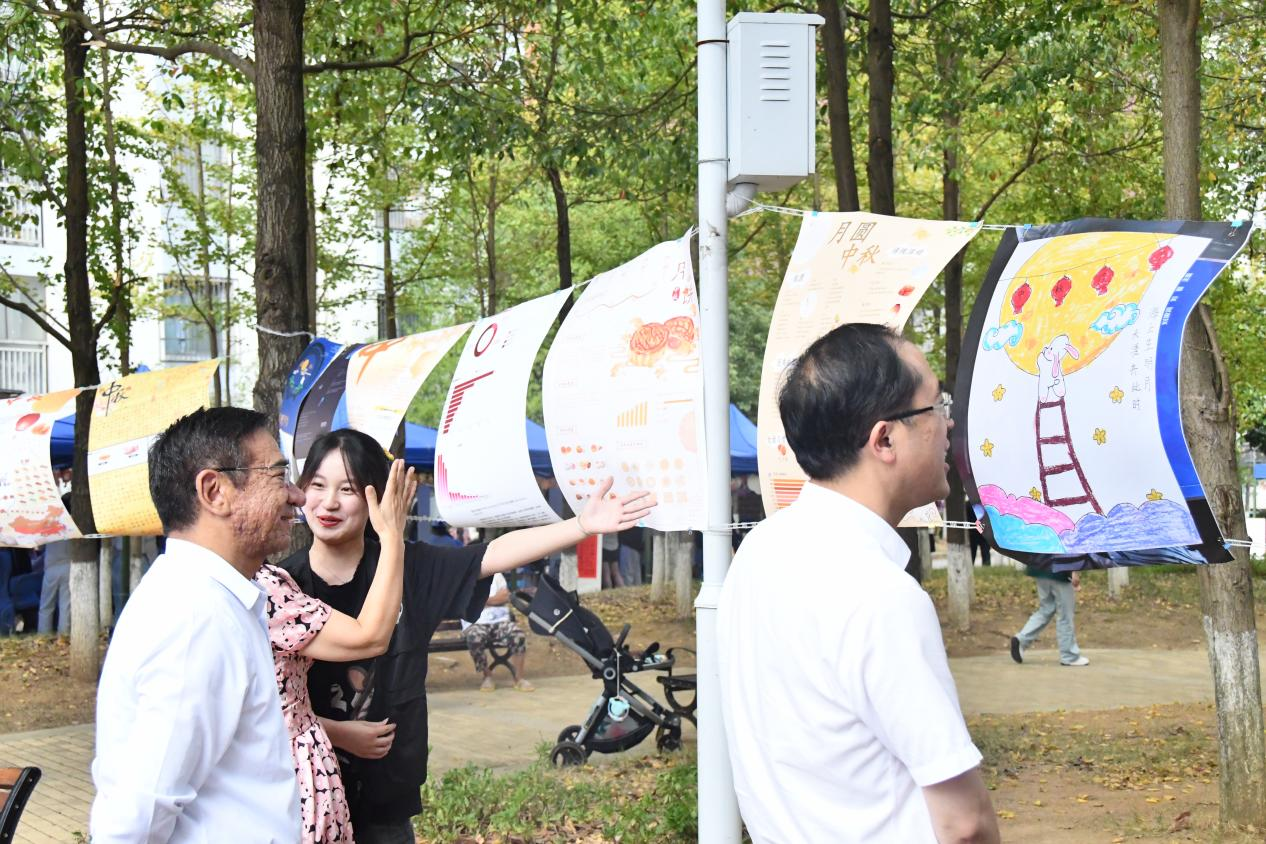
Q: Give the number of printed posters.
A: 9